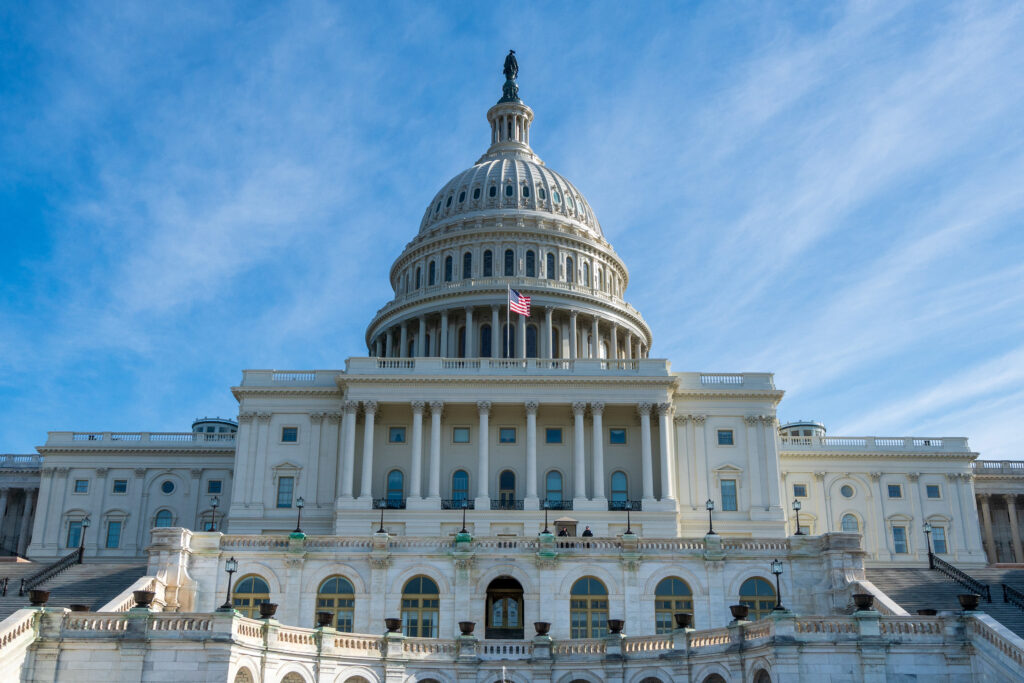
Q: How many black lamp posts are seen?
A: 12